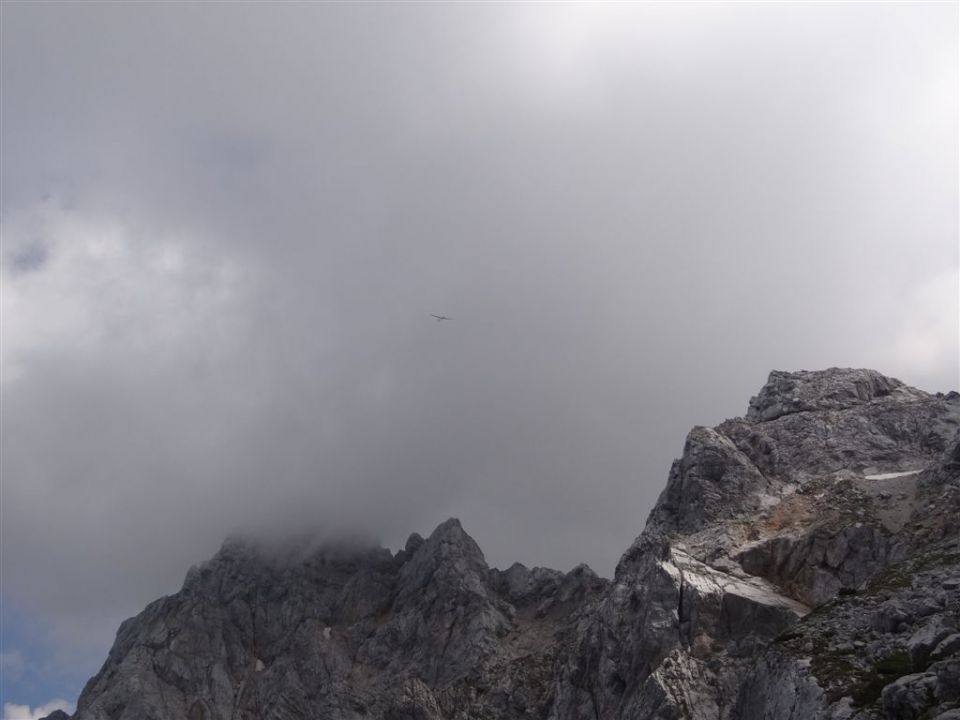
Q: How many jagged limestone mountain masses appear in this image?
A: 2